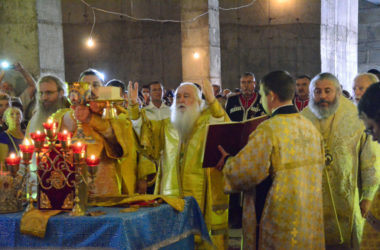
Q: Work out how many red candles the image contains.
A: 7